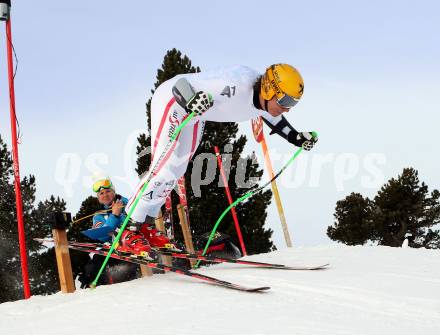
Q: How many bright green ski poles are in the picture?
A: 2